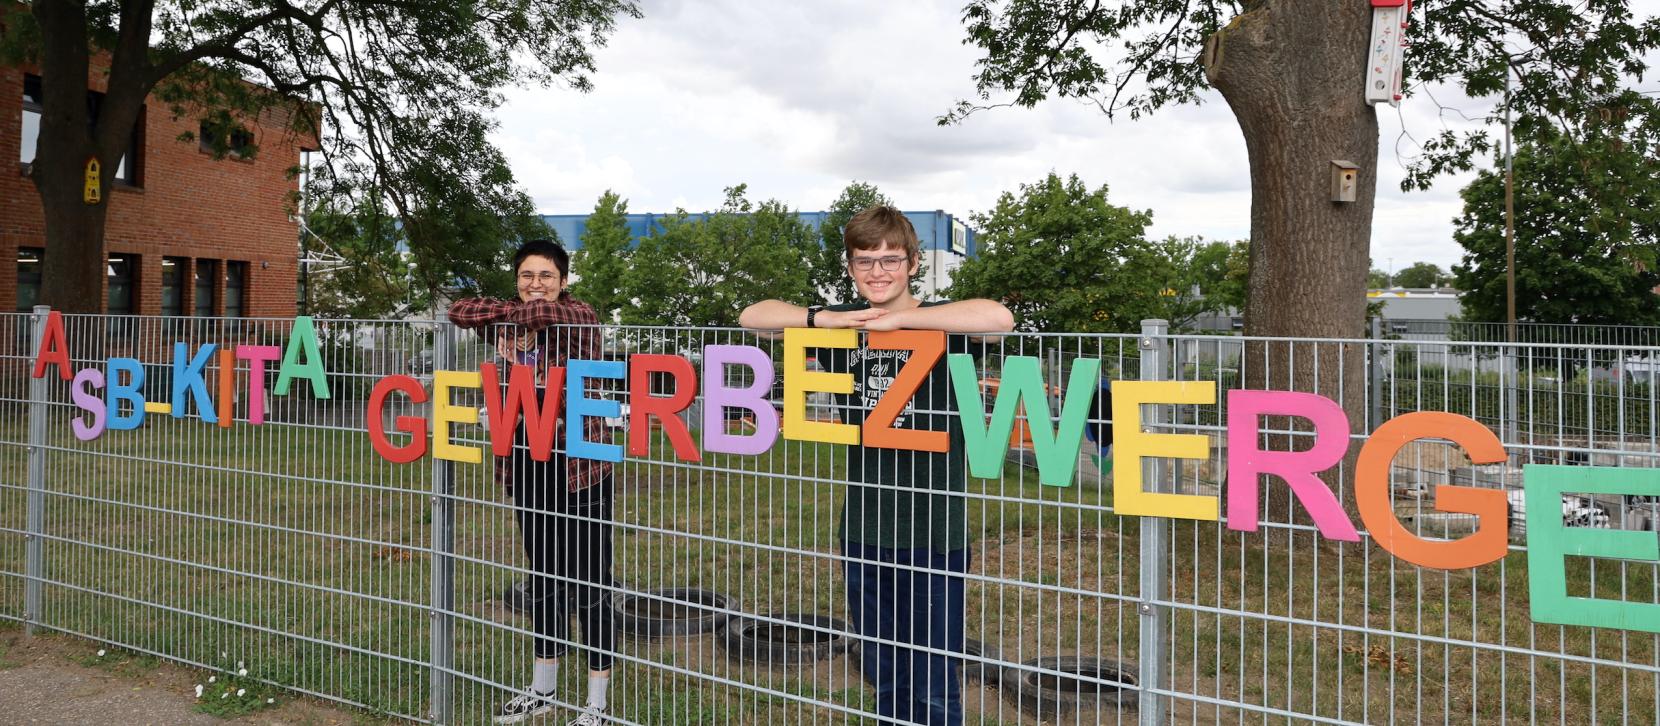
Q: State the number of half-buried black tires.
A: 5